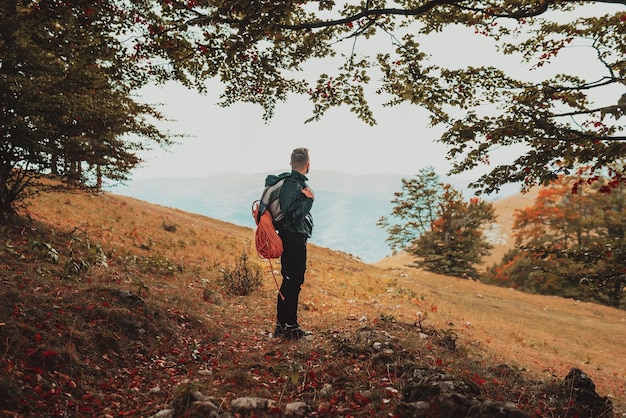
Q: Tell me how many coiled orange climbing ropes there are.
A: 1